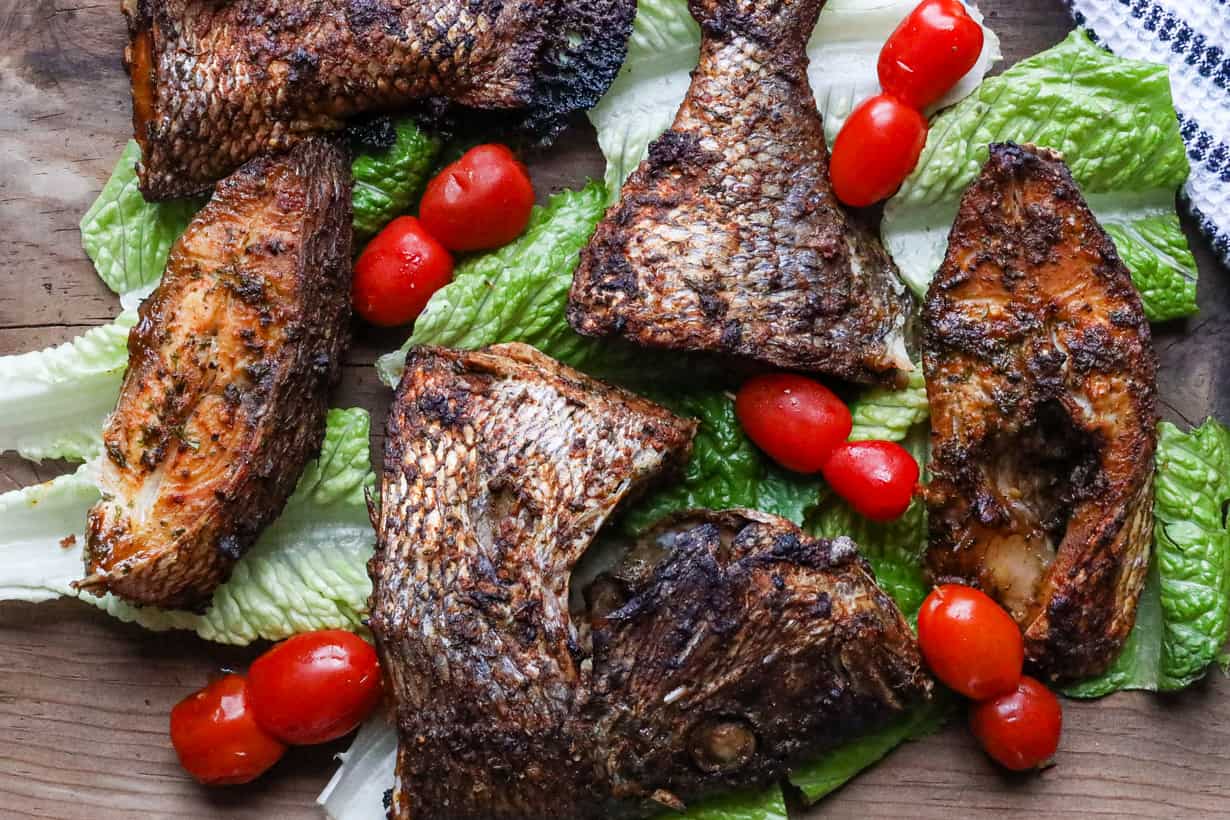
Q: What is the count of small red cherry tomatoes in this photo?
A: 10